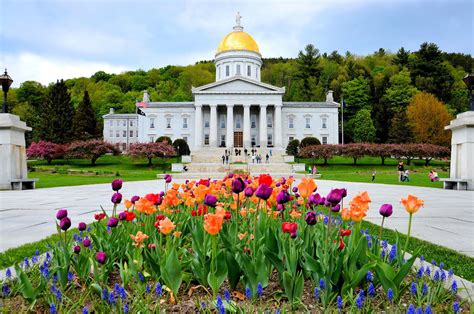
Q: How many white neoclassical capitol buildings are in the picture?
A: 1